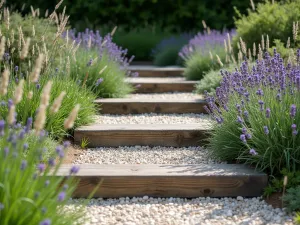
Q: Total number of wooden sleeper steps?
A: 5